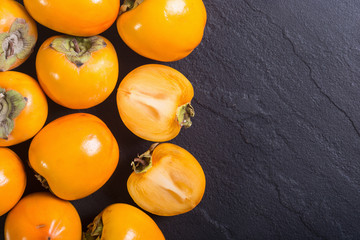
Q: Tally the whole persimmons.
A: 9